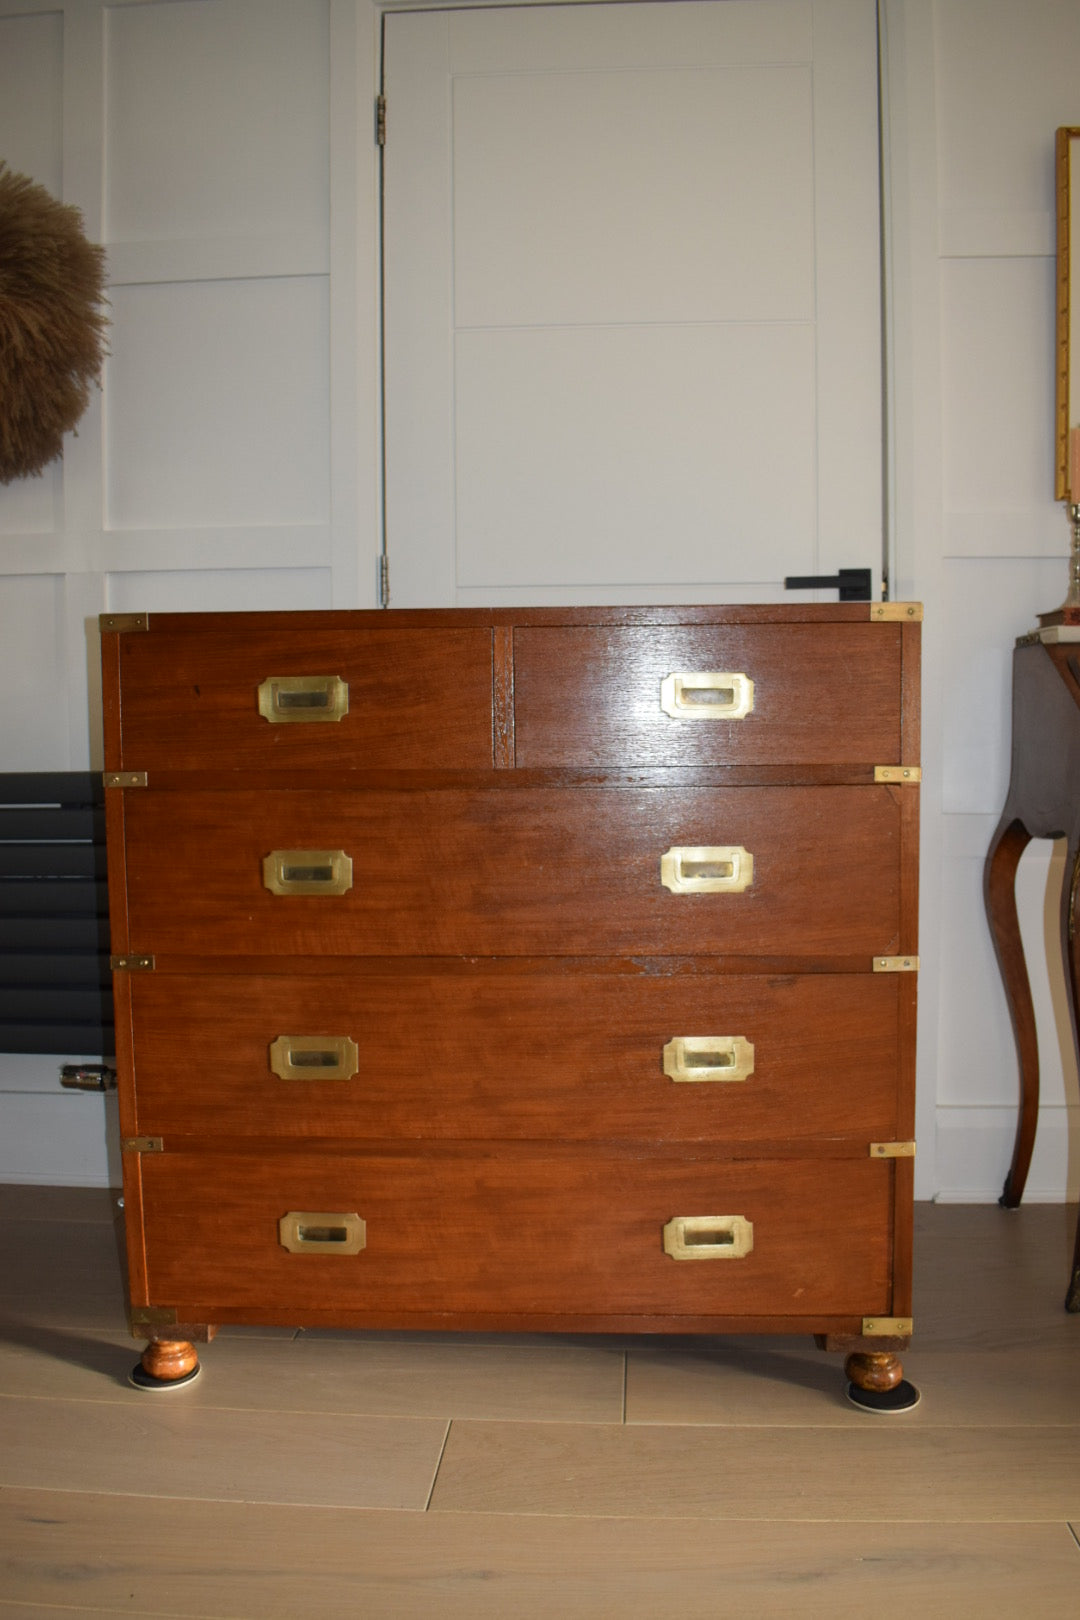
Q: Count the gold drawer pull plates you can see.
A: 8